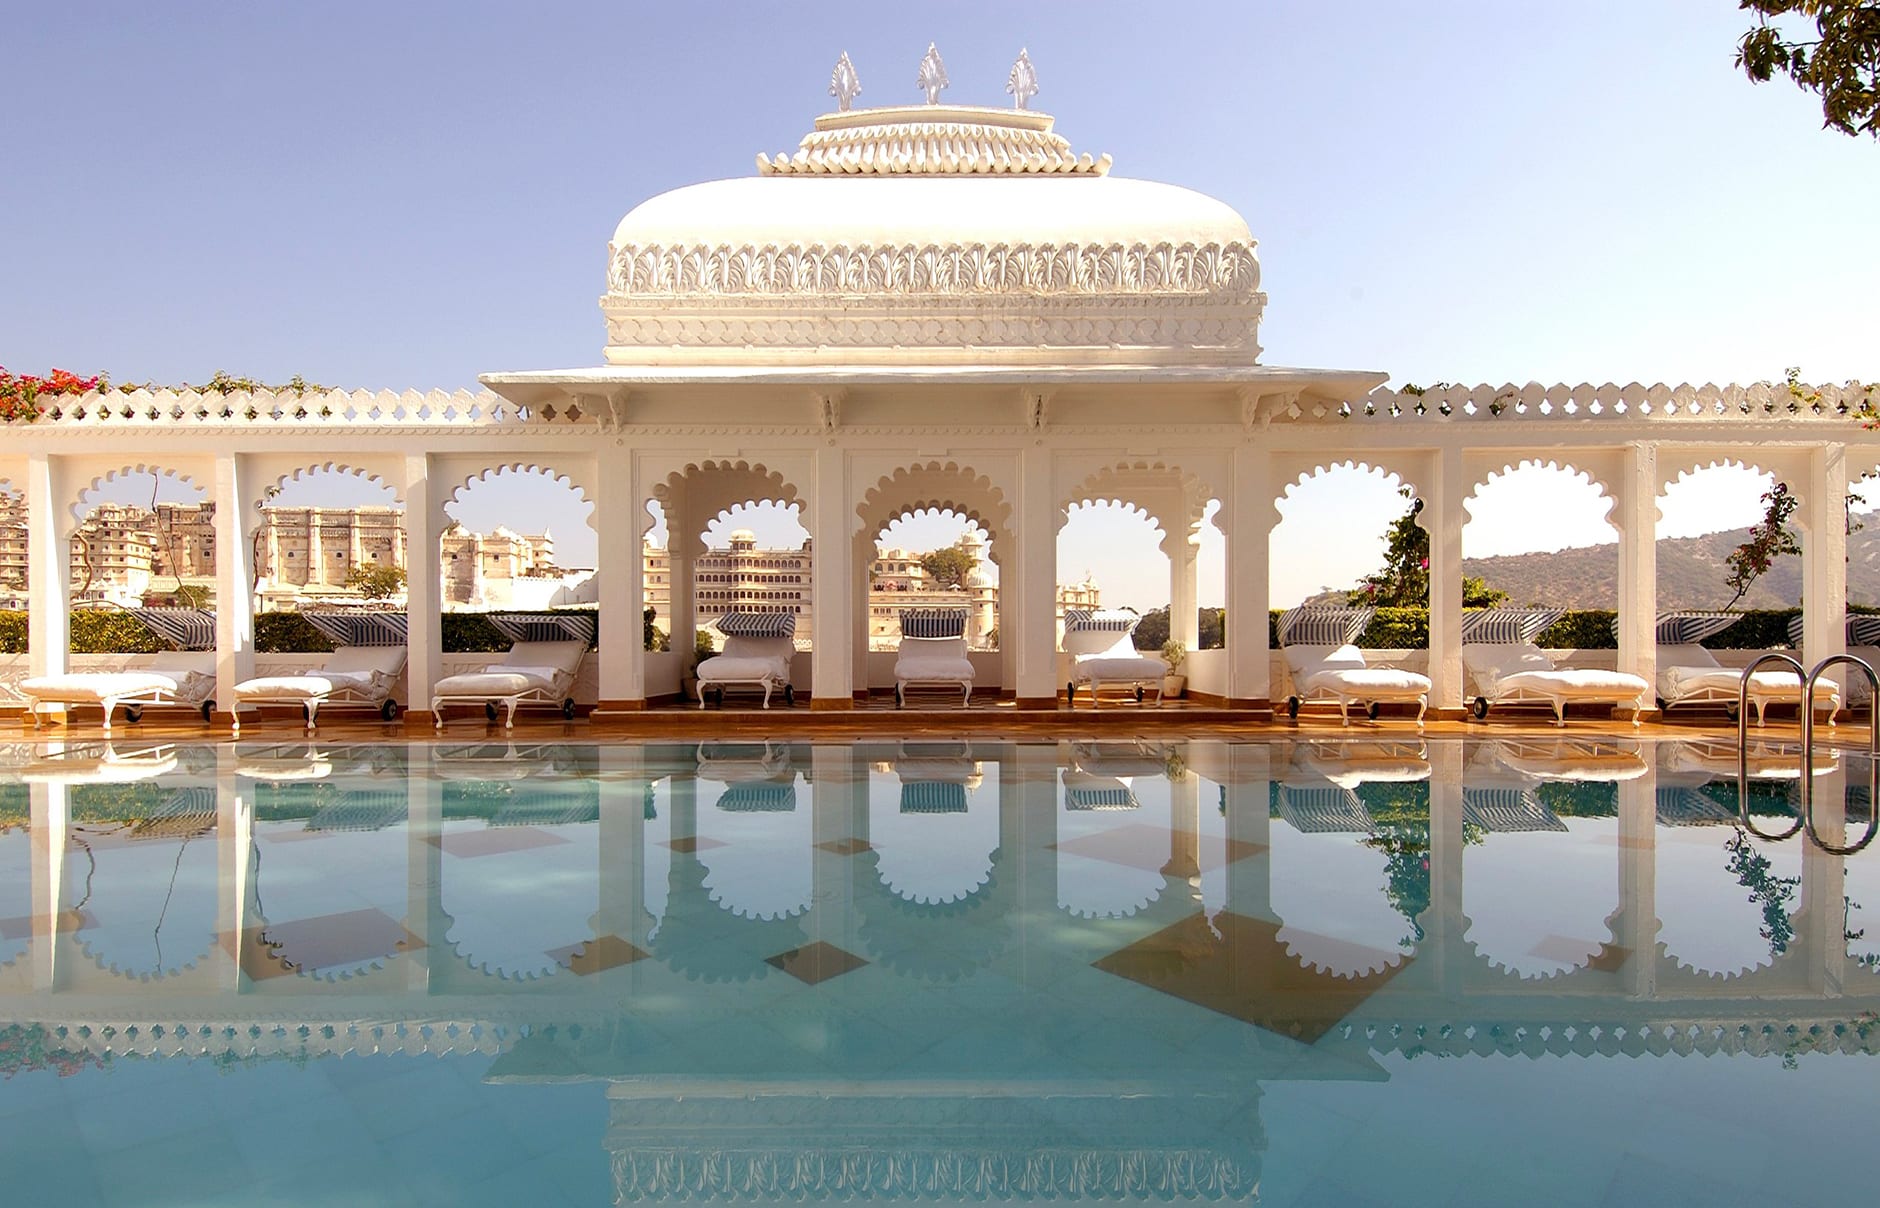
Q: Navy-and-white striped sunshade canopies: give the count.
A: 10